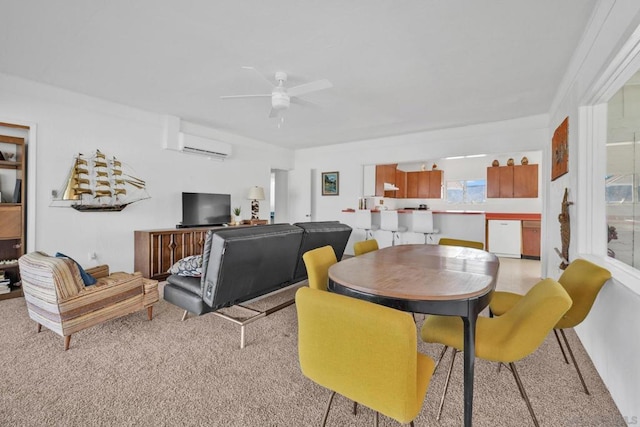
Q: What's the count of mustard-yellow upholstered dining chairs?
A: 6